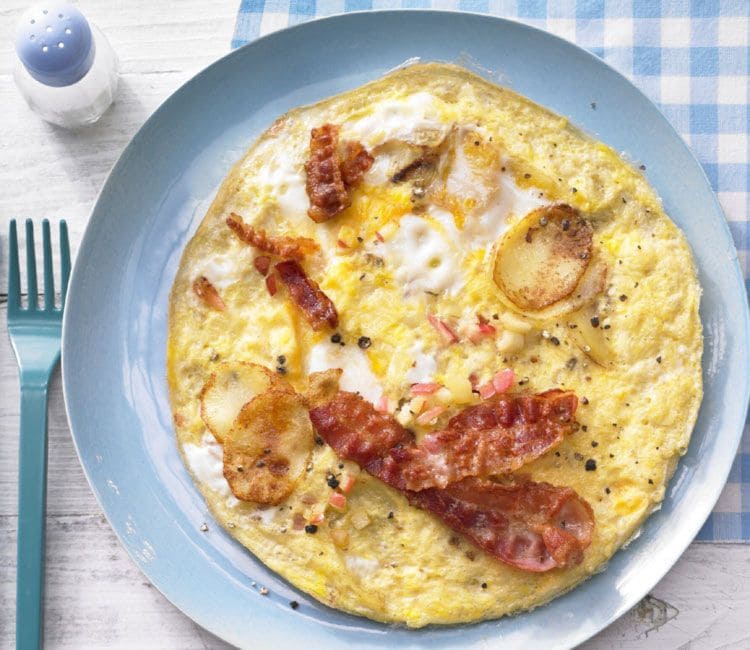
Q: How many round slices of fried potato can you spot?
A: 3